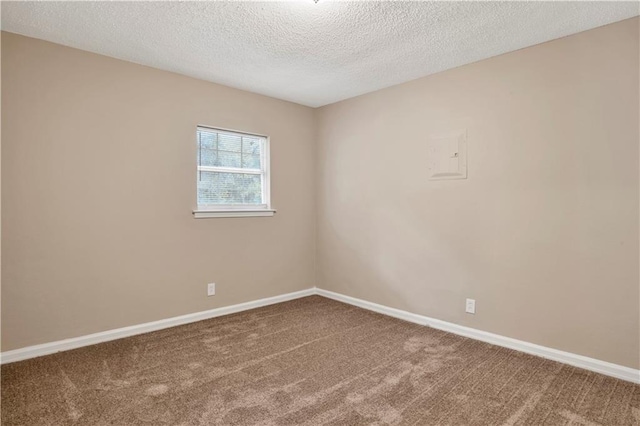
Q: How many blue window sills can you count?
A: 0